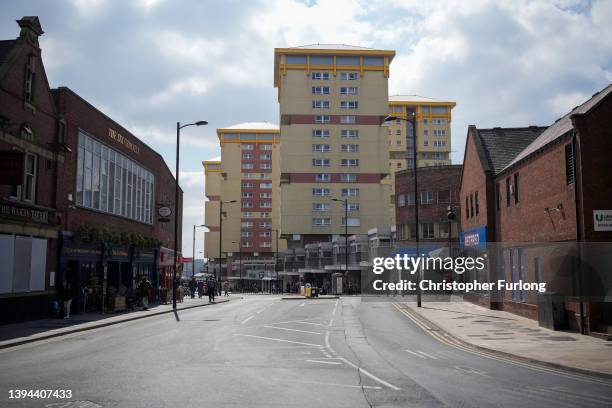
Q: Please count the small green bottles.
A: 0